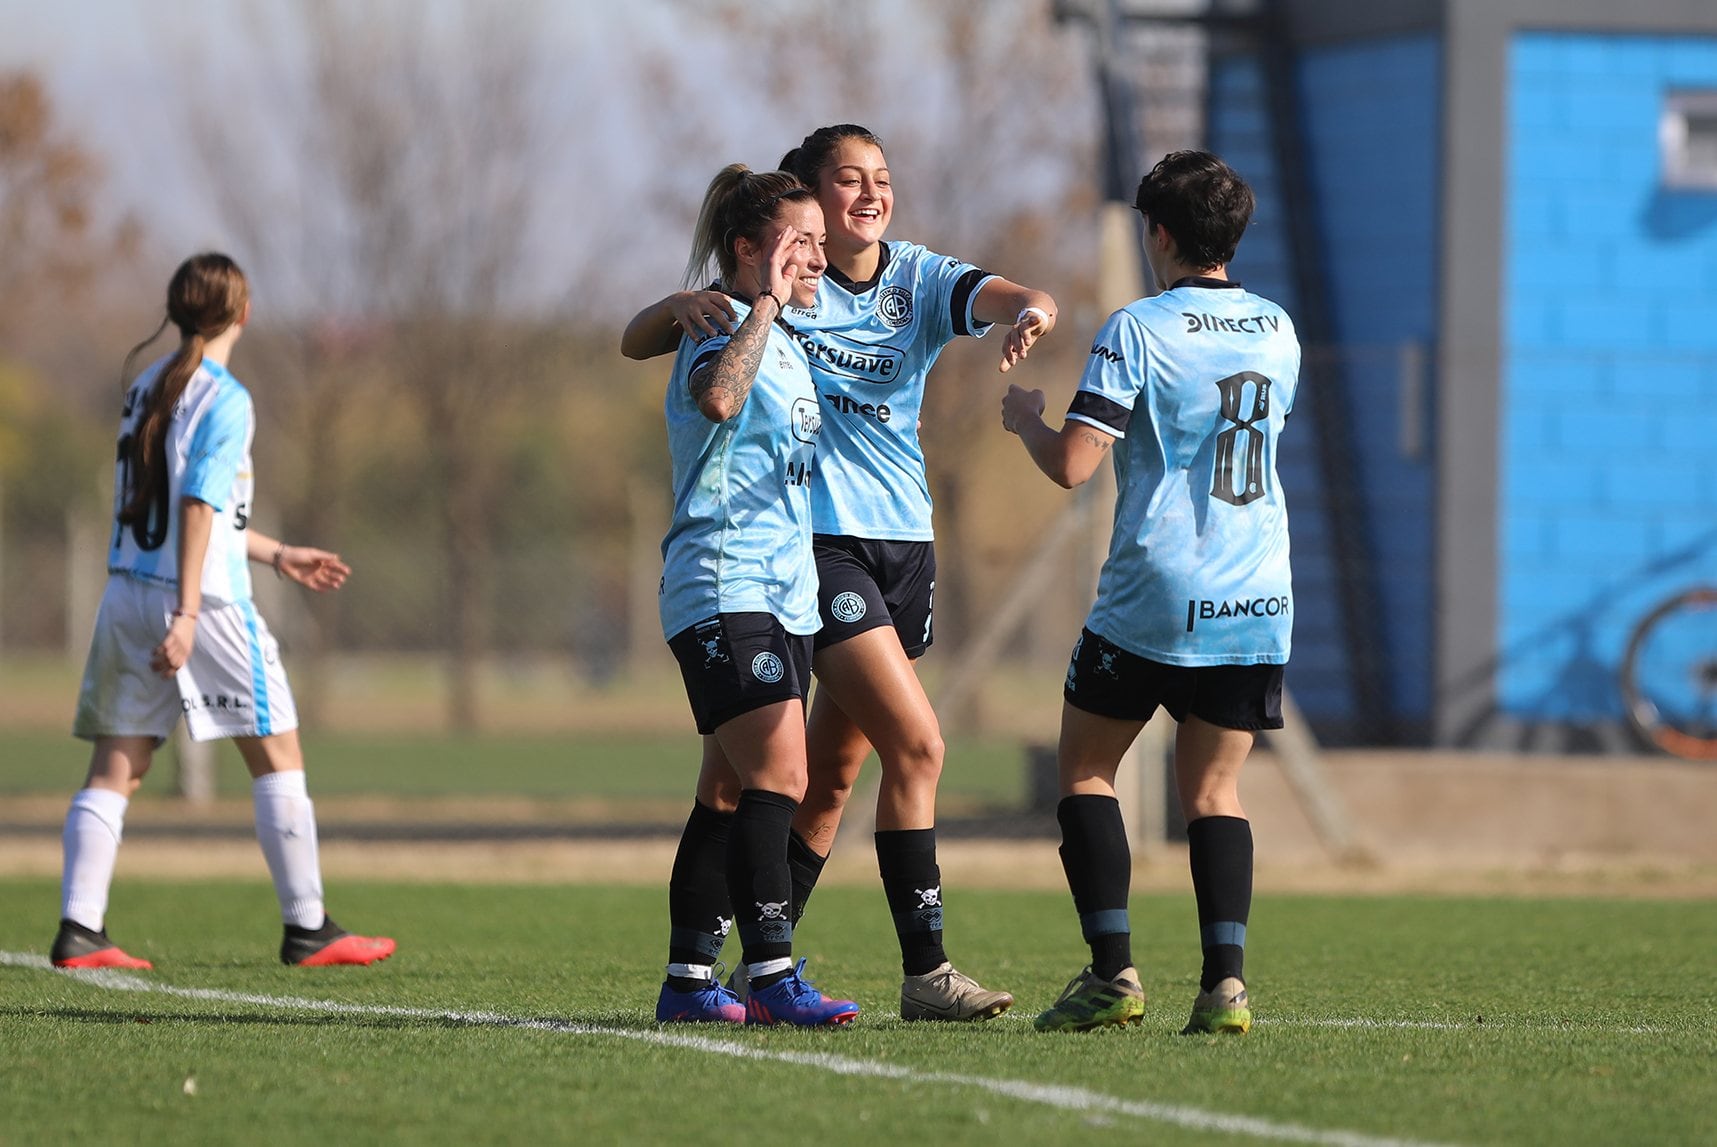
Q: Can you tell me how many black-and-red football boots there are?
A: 2